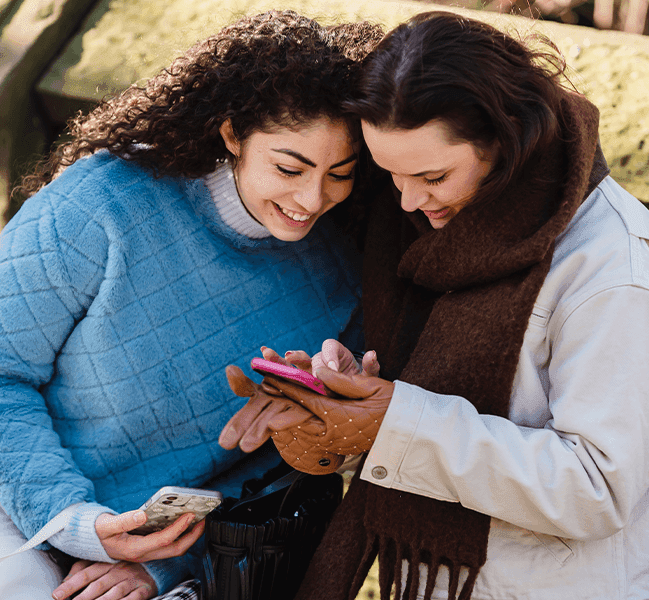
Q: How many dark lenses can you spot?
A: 2